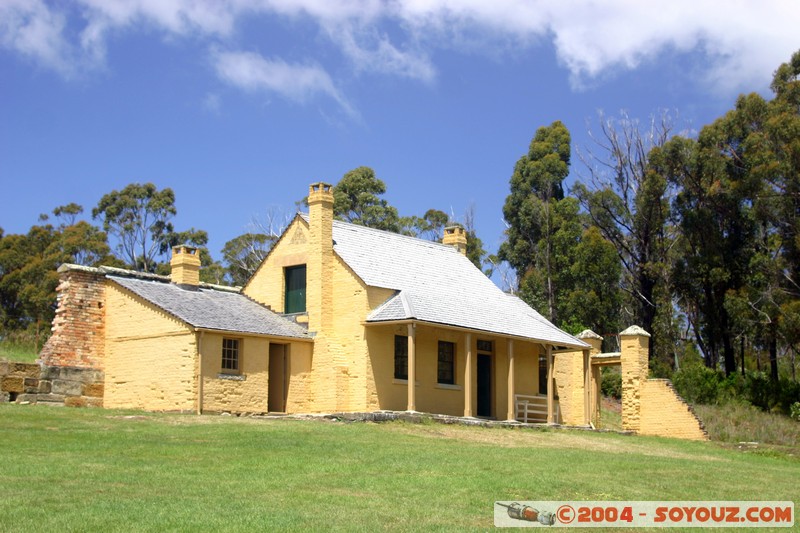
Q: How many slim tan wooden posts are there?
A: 5